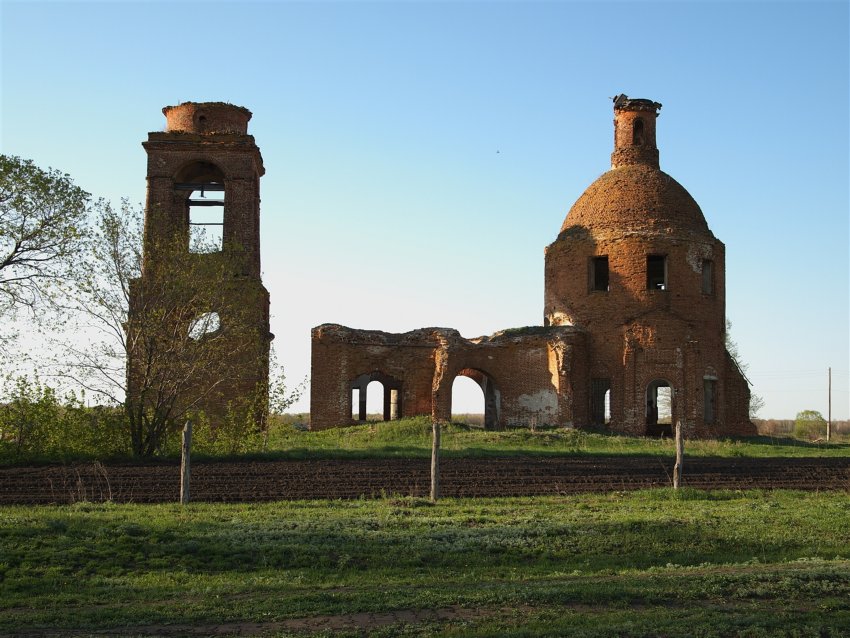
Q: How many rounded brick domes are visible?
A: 1